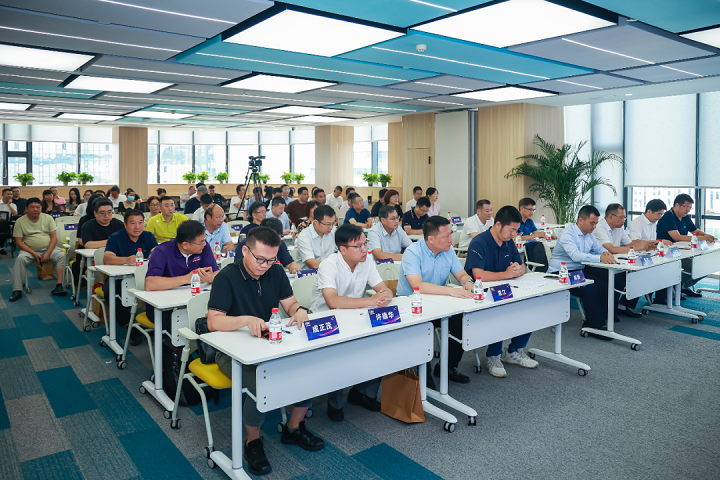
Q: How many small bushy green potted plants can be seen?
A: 12